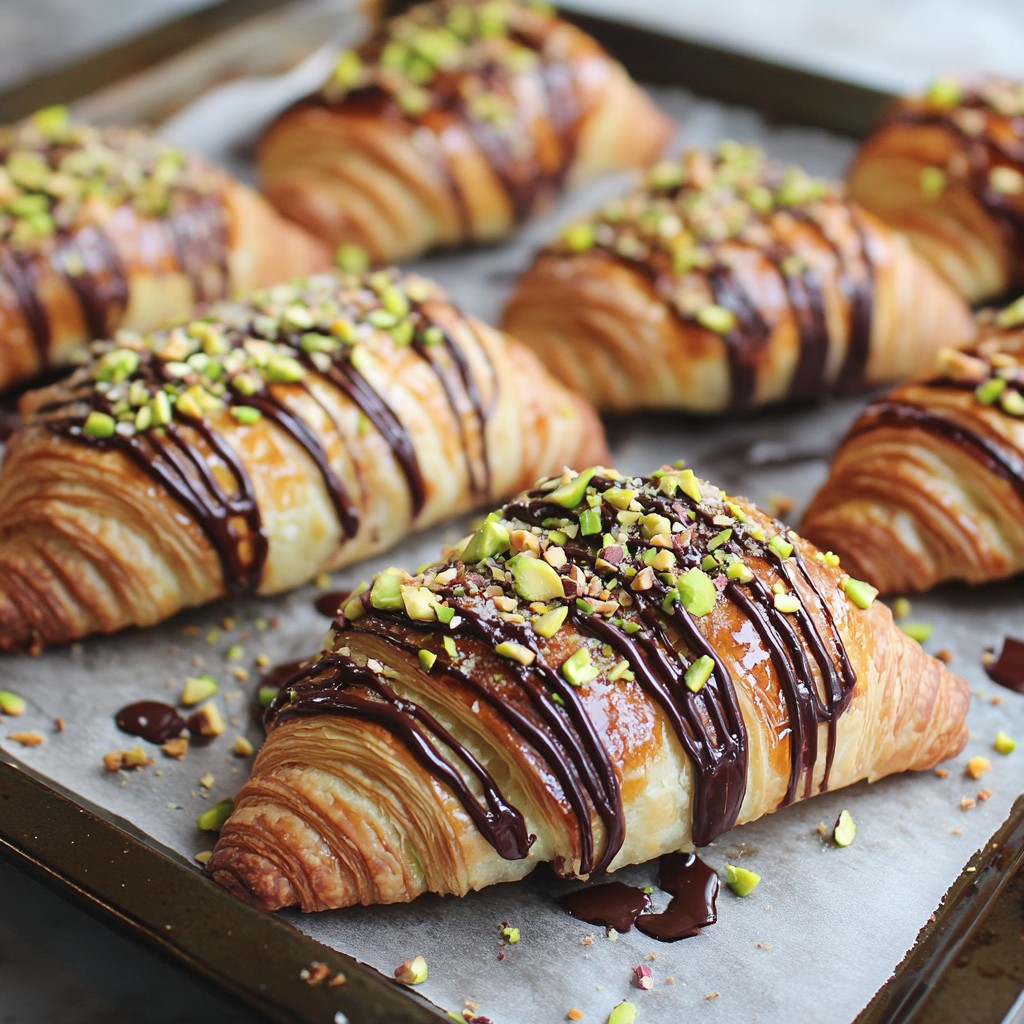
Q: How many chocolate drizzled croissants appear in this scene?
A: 7